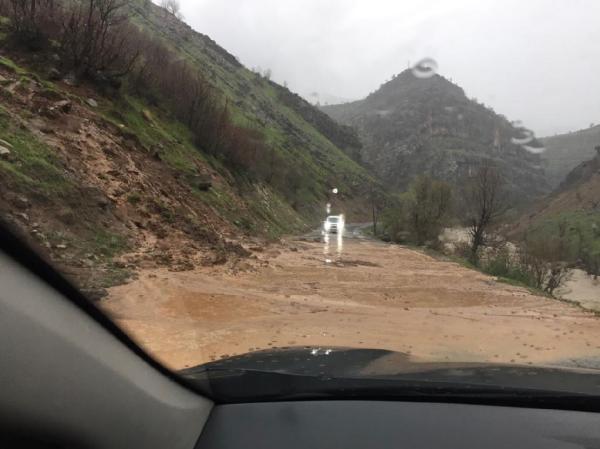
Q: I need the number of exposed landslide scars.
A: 1